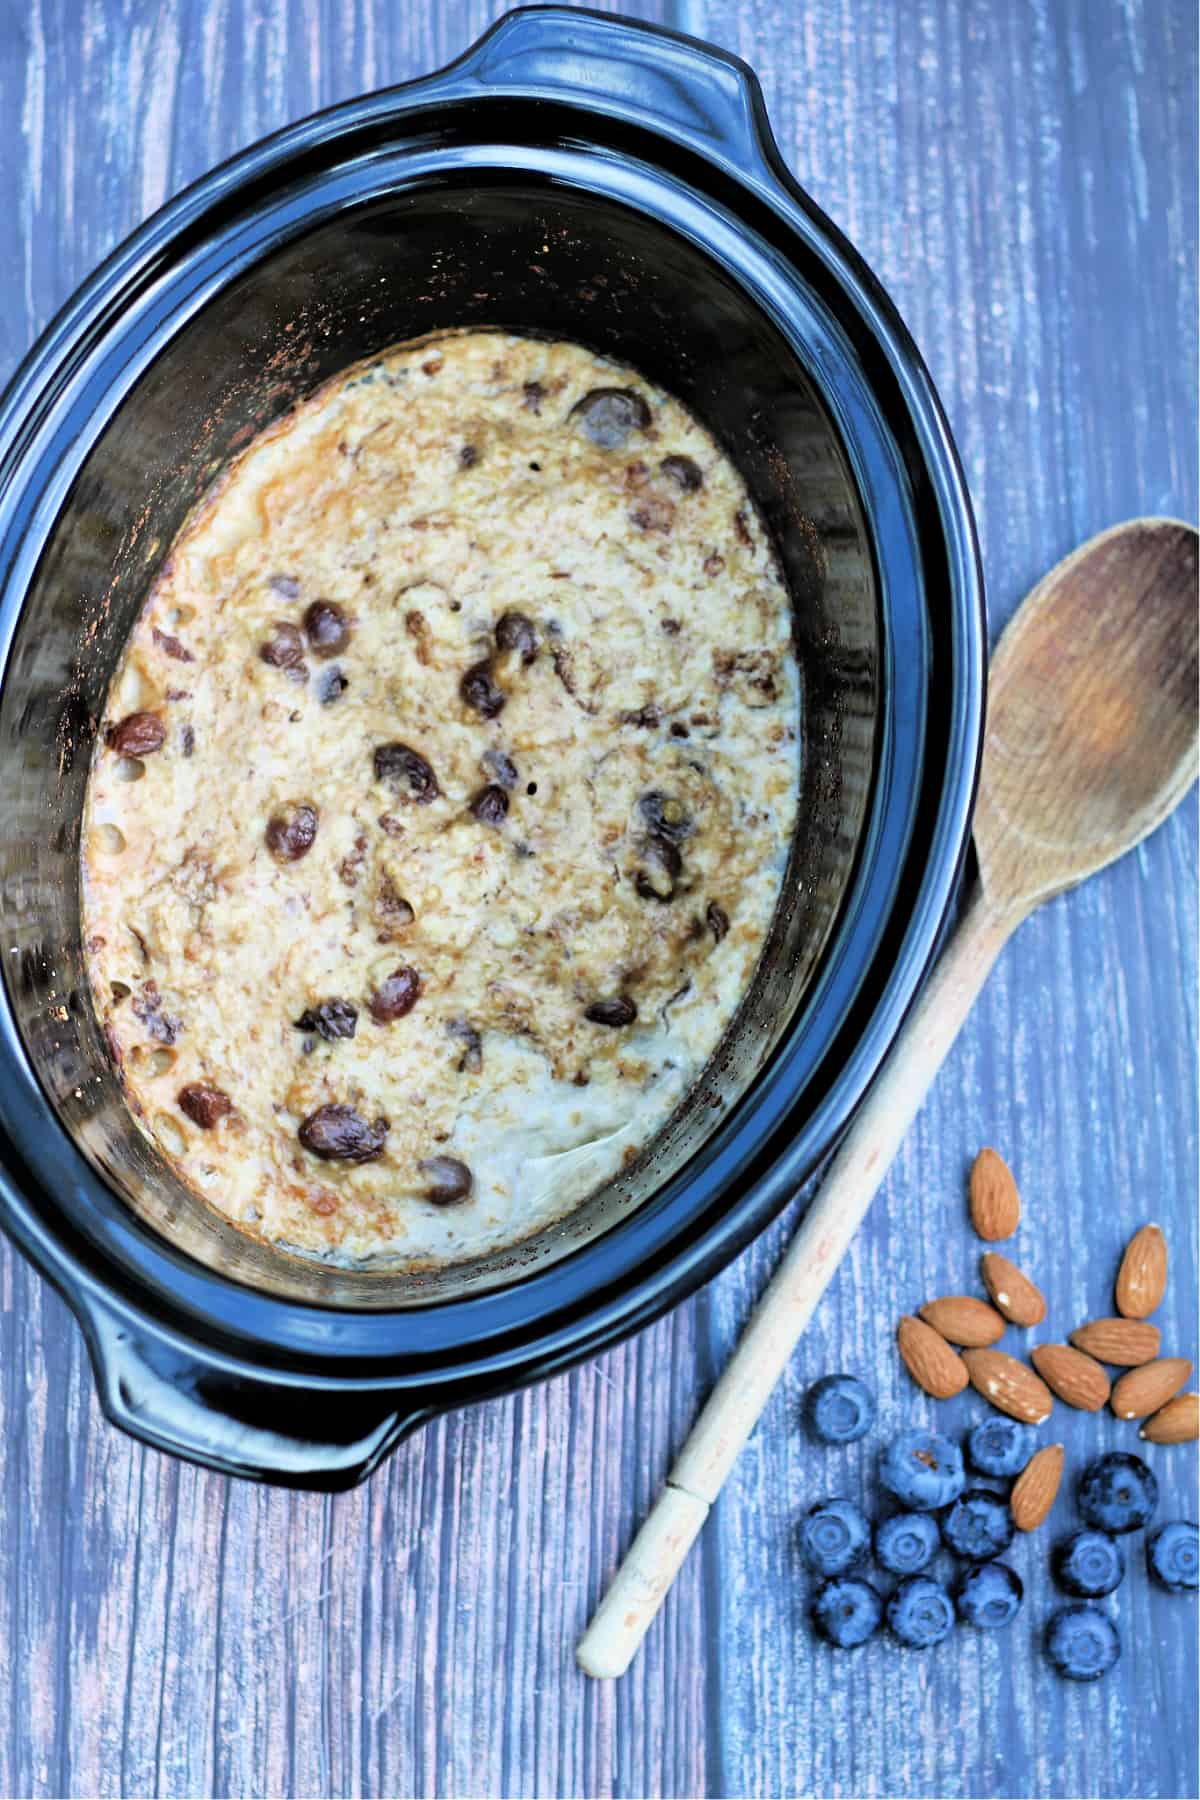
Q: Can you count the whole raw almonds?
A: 11